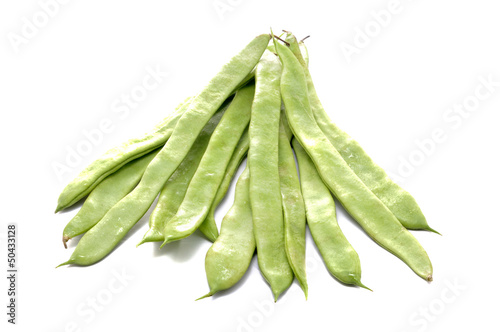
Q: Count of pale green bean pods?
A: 12